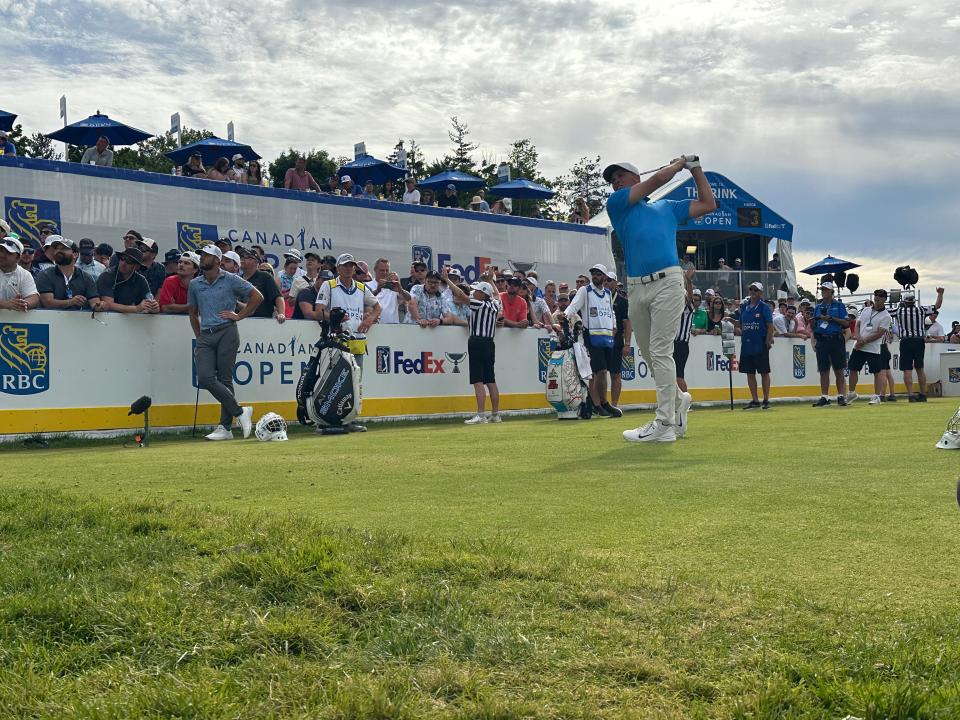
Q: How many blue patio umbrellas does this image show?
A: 7